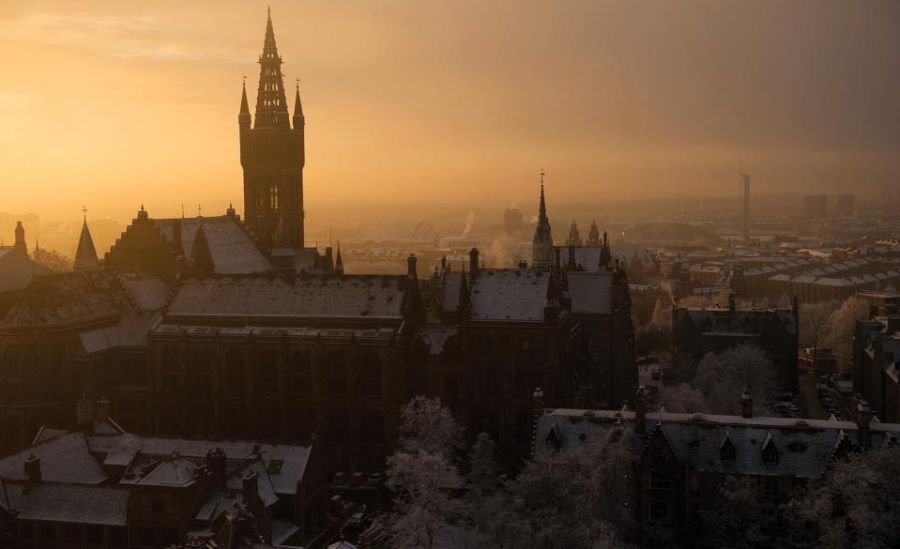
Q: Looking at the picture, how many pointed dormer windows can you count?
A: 3